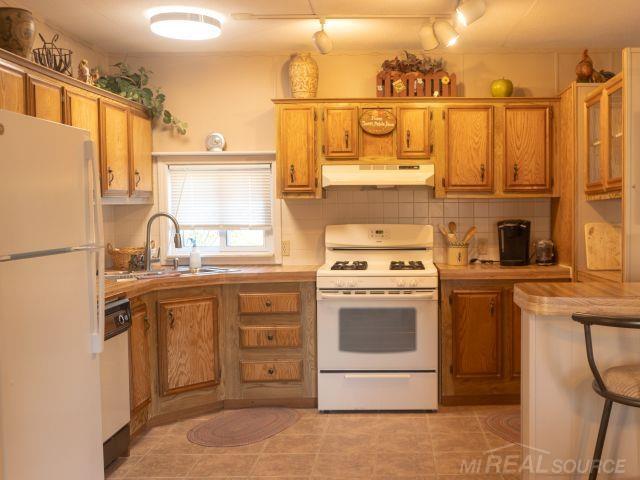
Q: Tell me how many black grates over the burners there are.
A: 2